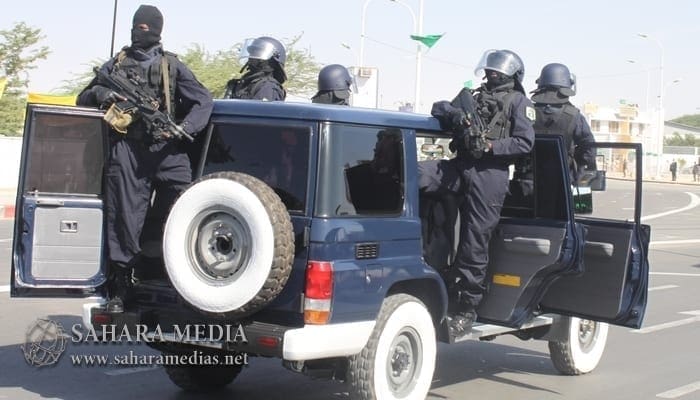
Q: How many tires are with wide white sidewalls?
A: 3